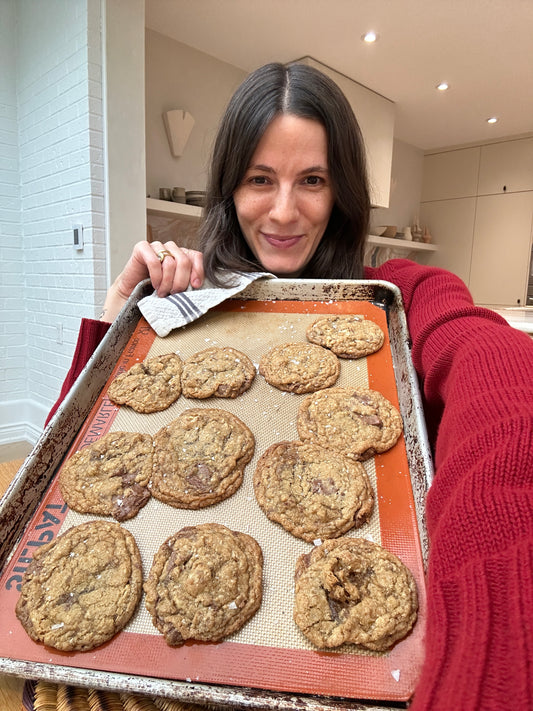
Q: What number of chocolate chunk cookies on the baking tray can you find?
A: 11